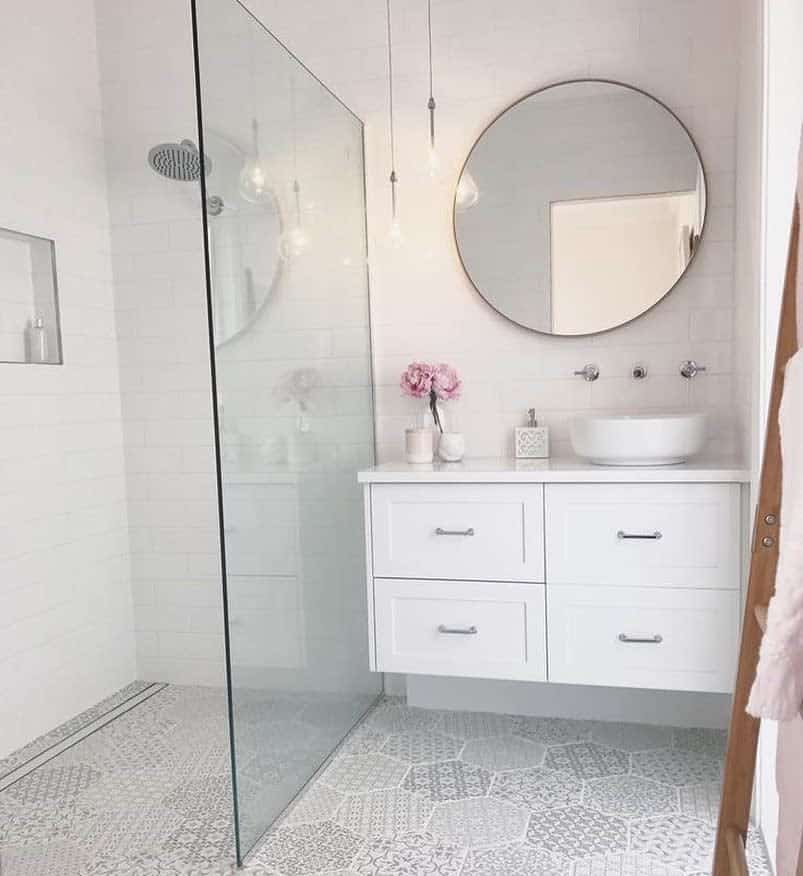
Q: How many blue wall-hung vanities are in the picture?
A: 0